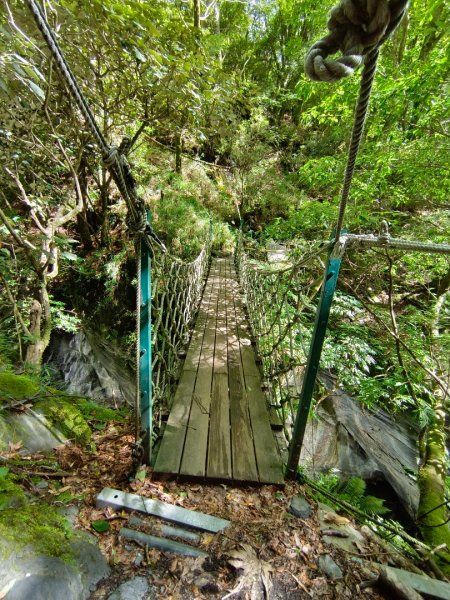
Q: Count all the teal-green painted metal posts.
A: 2